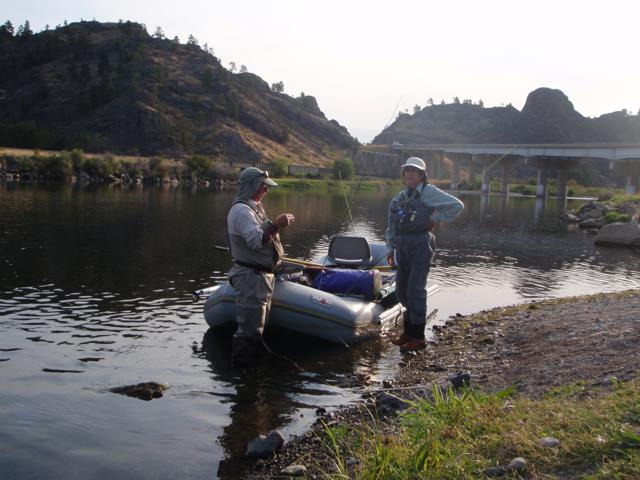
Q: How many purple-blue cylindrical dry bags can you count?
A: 1